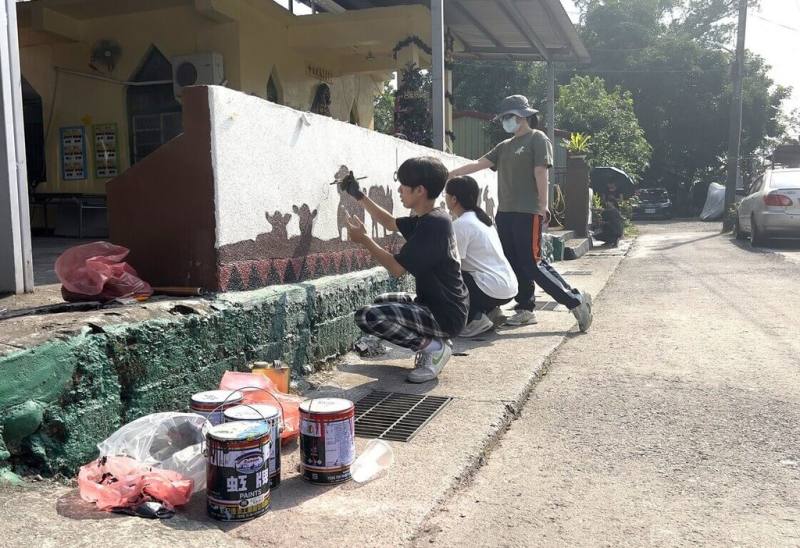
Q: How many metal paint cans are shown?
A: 4